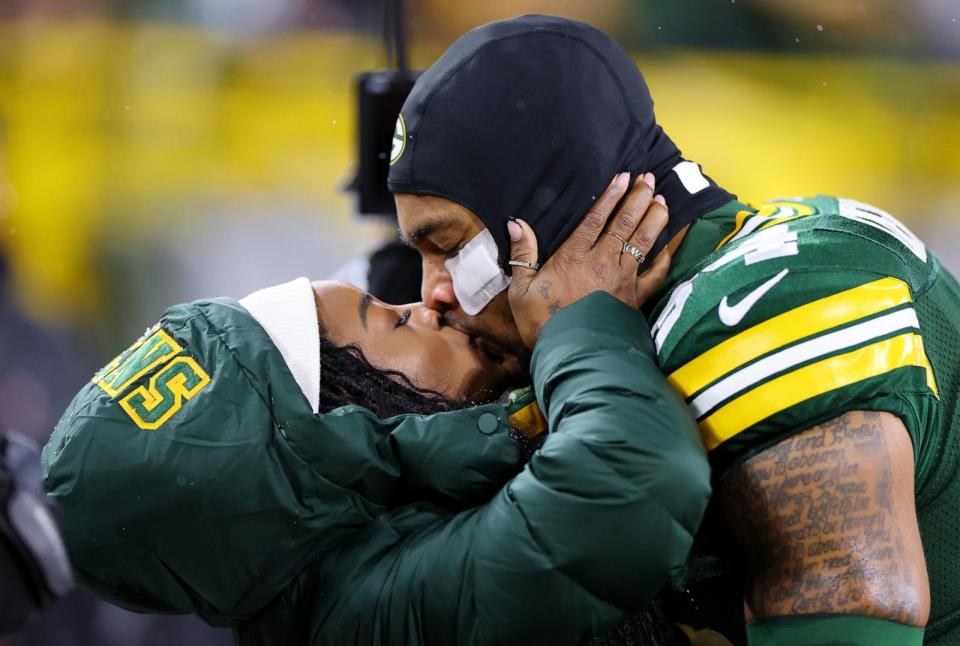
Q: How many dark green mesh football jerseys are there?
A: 1